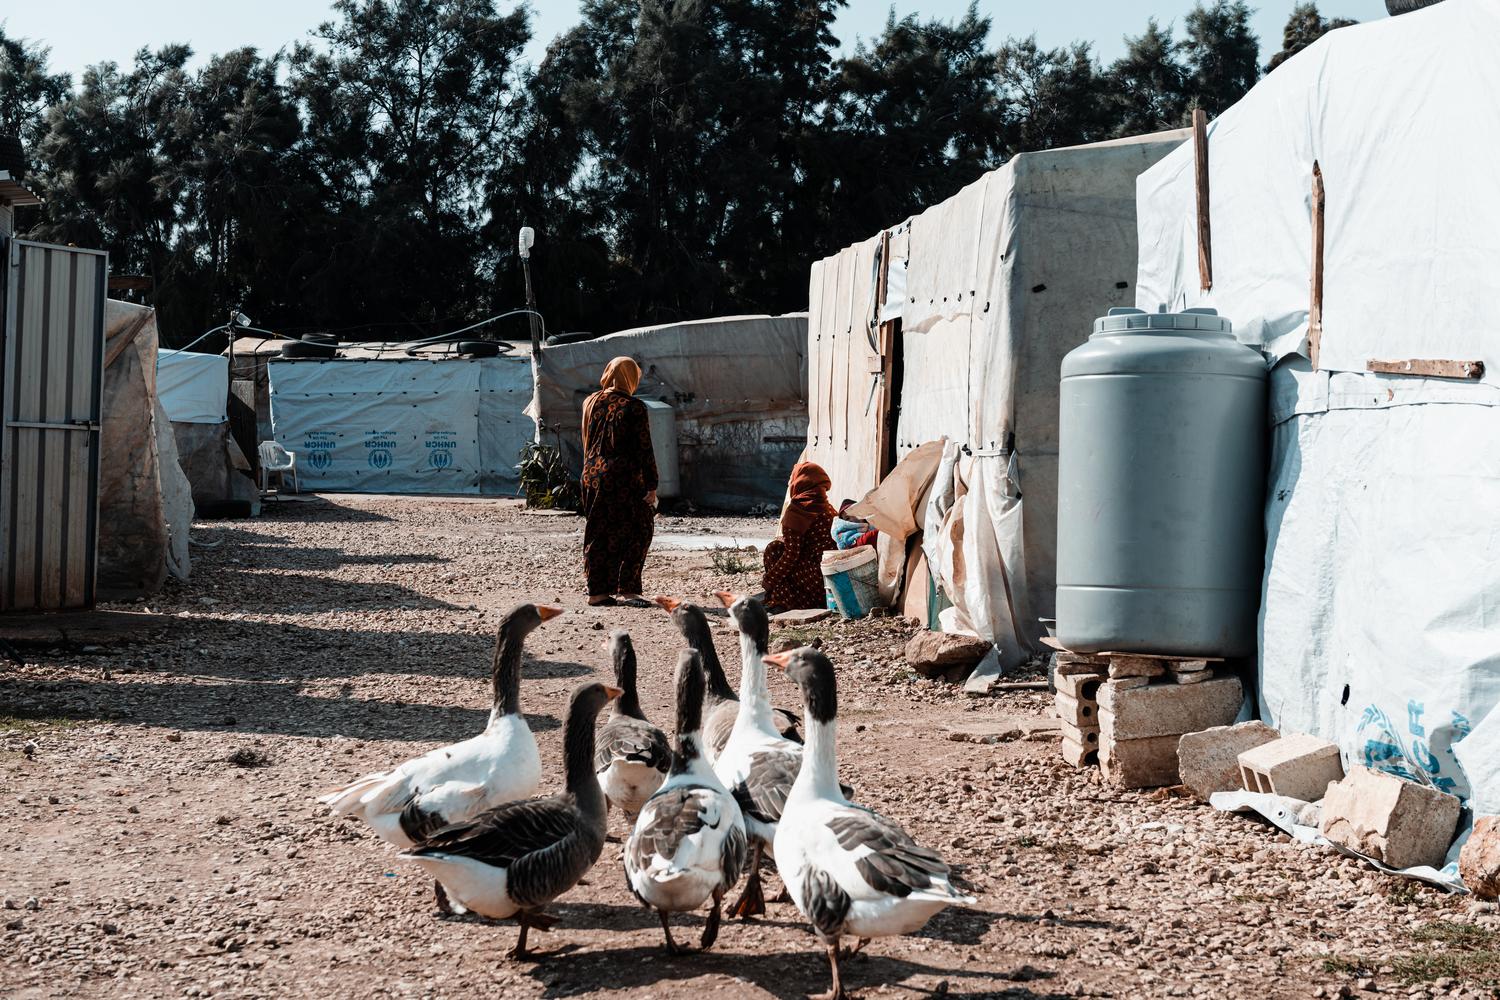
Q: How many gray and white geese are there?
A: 7